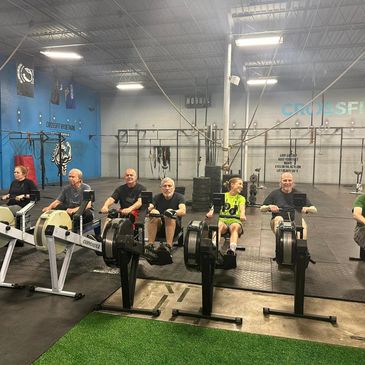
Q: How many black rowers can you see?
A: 3